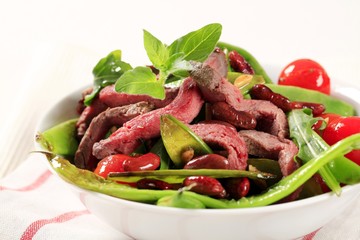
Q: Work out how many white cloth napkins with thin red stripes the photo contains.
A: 1